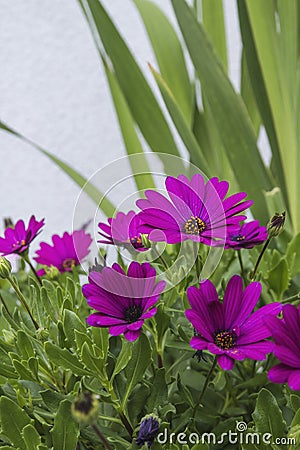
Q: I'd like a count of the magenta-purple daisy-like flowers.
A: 8